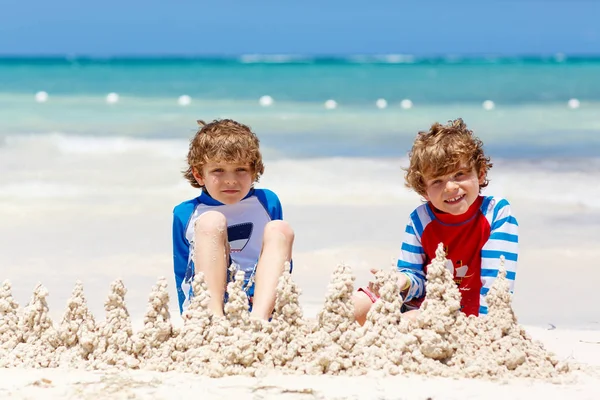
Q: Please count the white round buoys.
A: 9